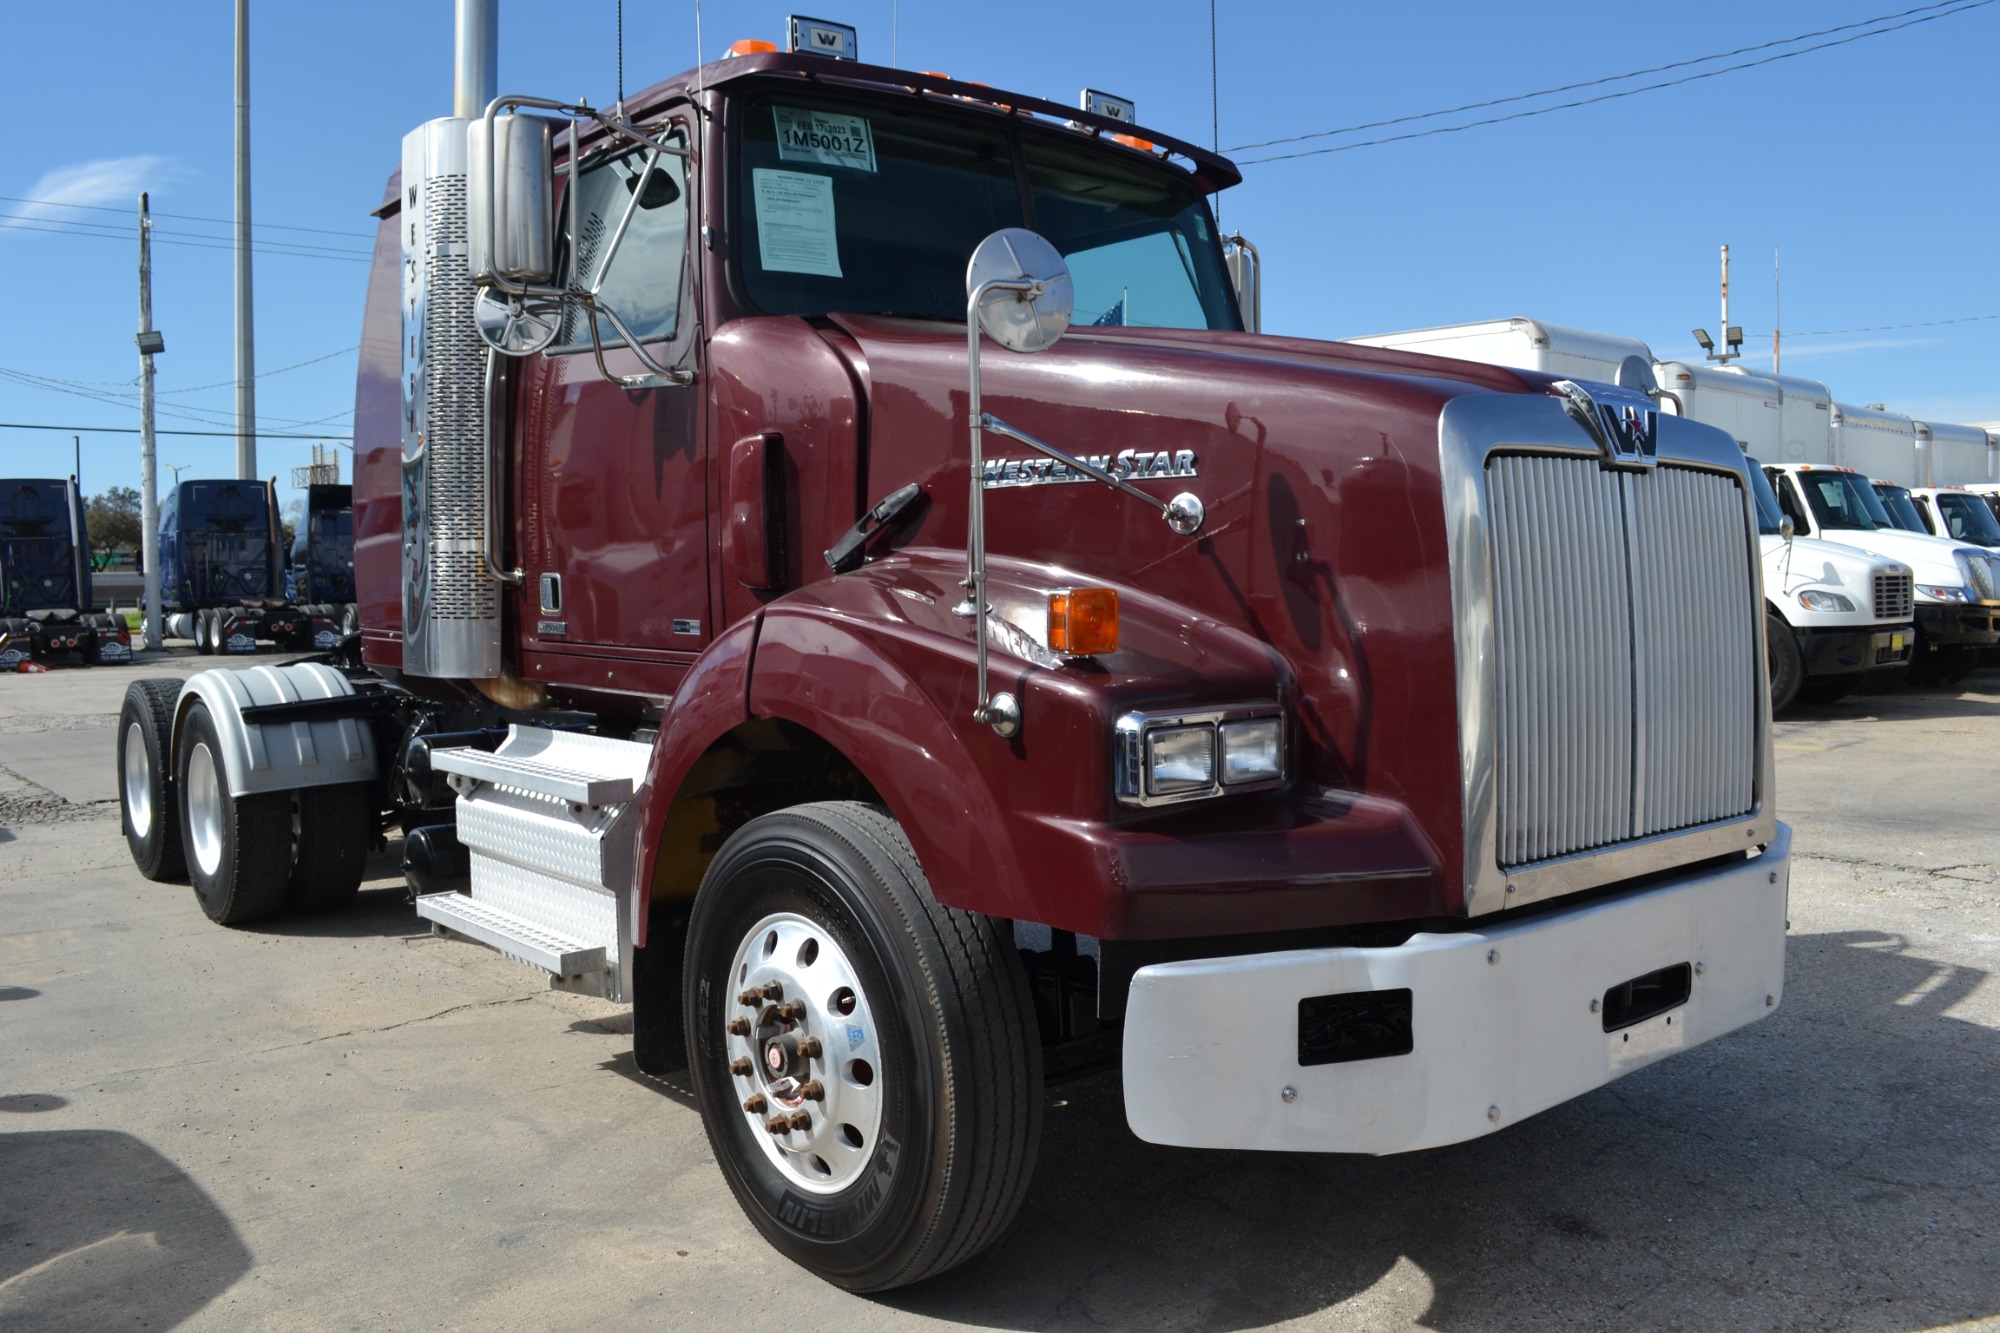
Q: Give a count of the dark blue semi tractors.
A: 3